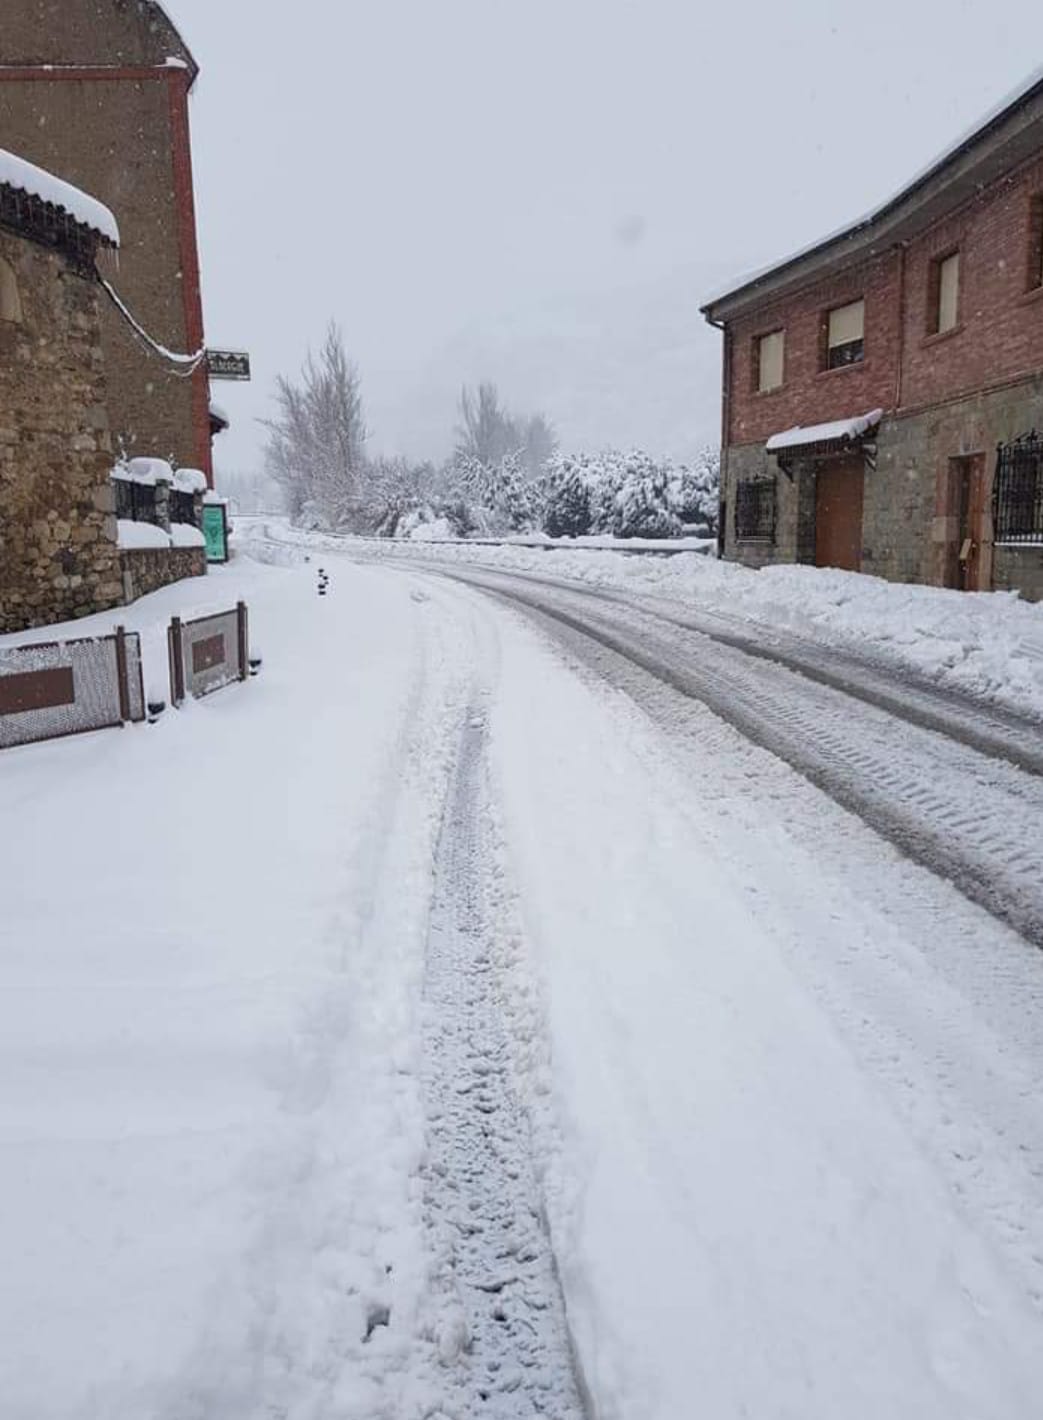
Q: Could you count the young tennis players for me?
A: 0